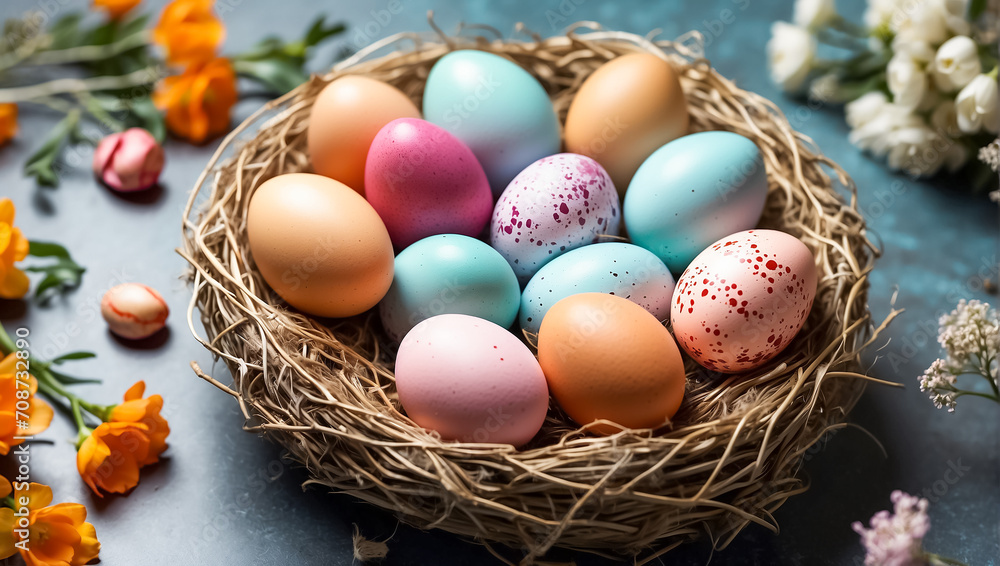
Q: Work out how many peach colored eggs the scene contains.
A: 4